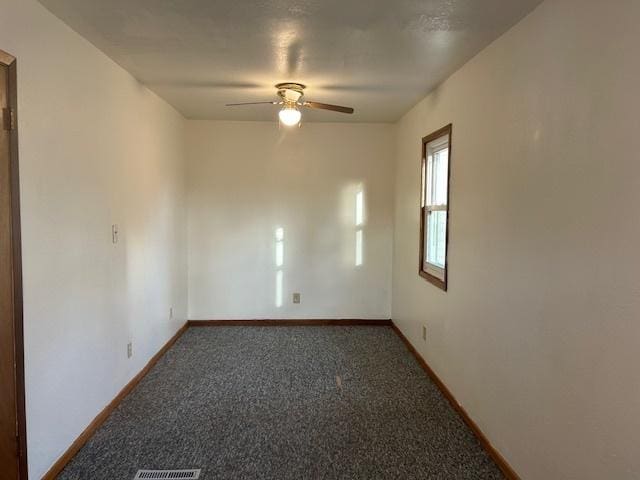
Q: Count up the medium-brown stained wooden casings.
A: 2